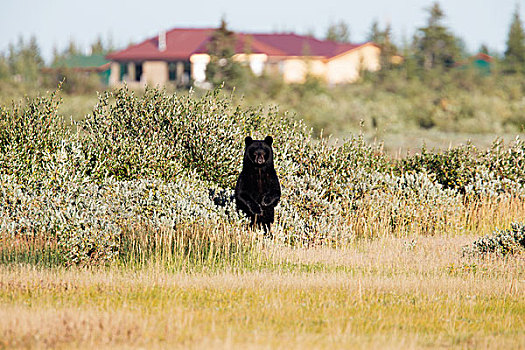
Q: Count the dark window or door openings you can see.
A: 4